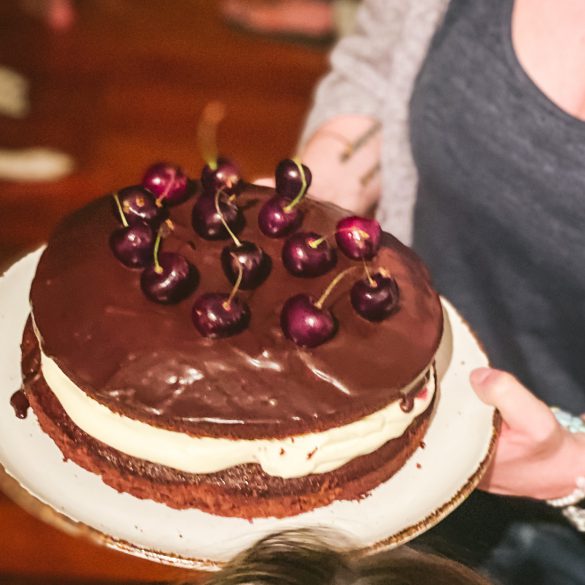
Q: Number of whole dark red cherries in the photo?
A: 14